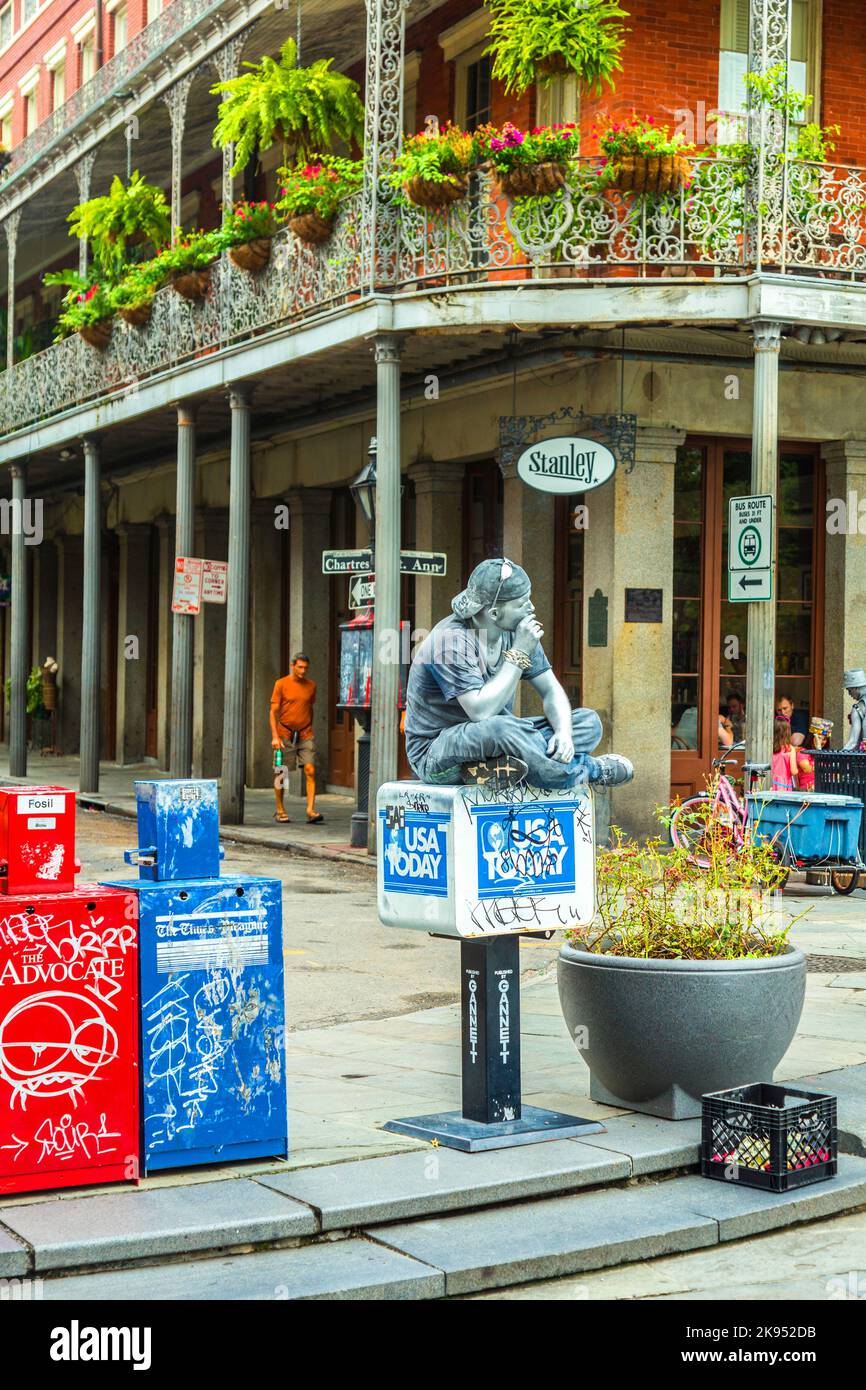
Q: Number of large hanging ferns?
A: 3